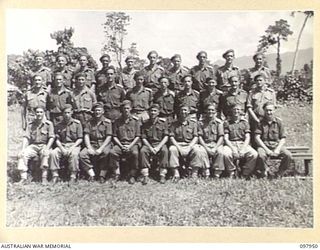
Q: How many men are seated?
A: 9